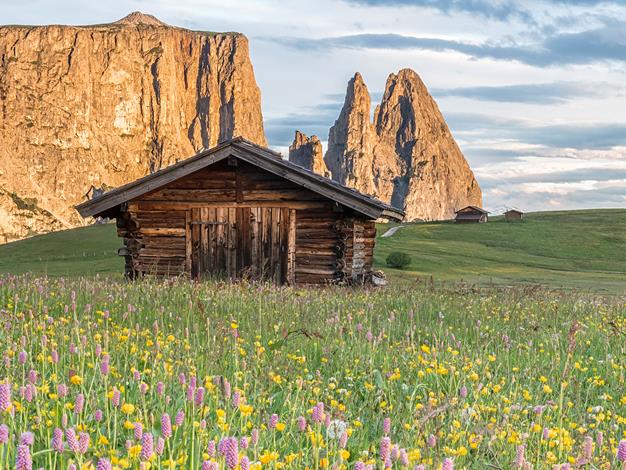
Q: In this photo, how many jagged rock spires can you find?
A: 3